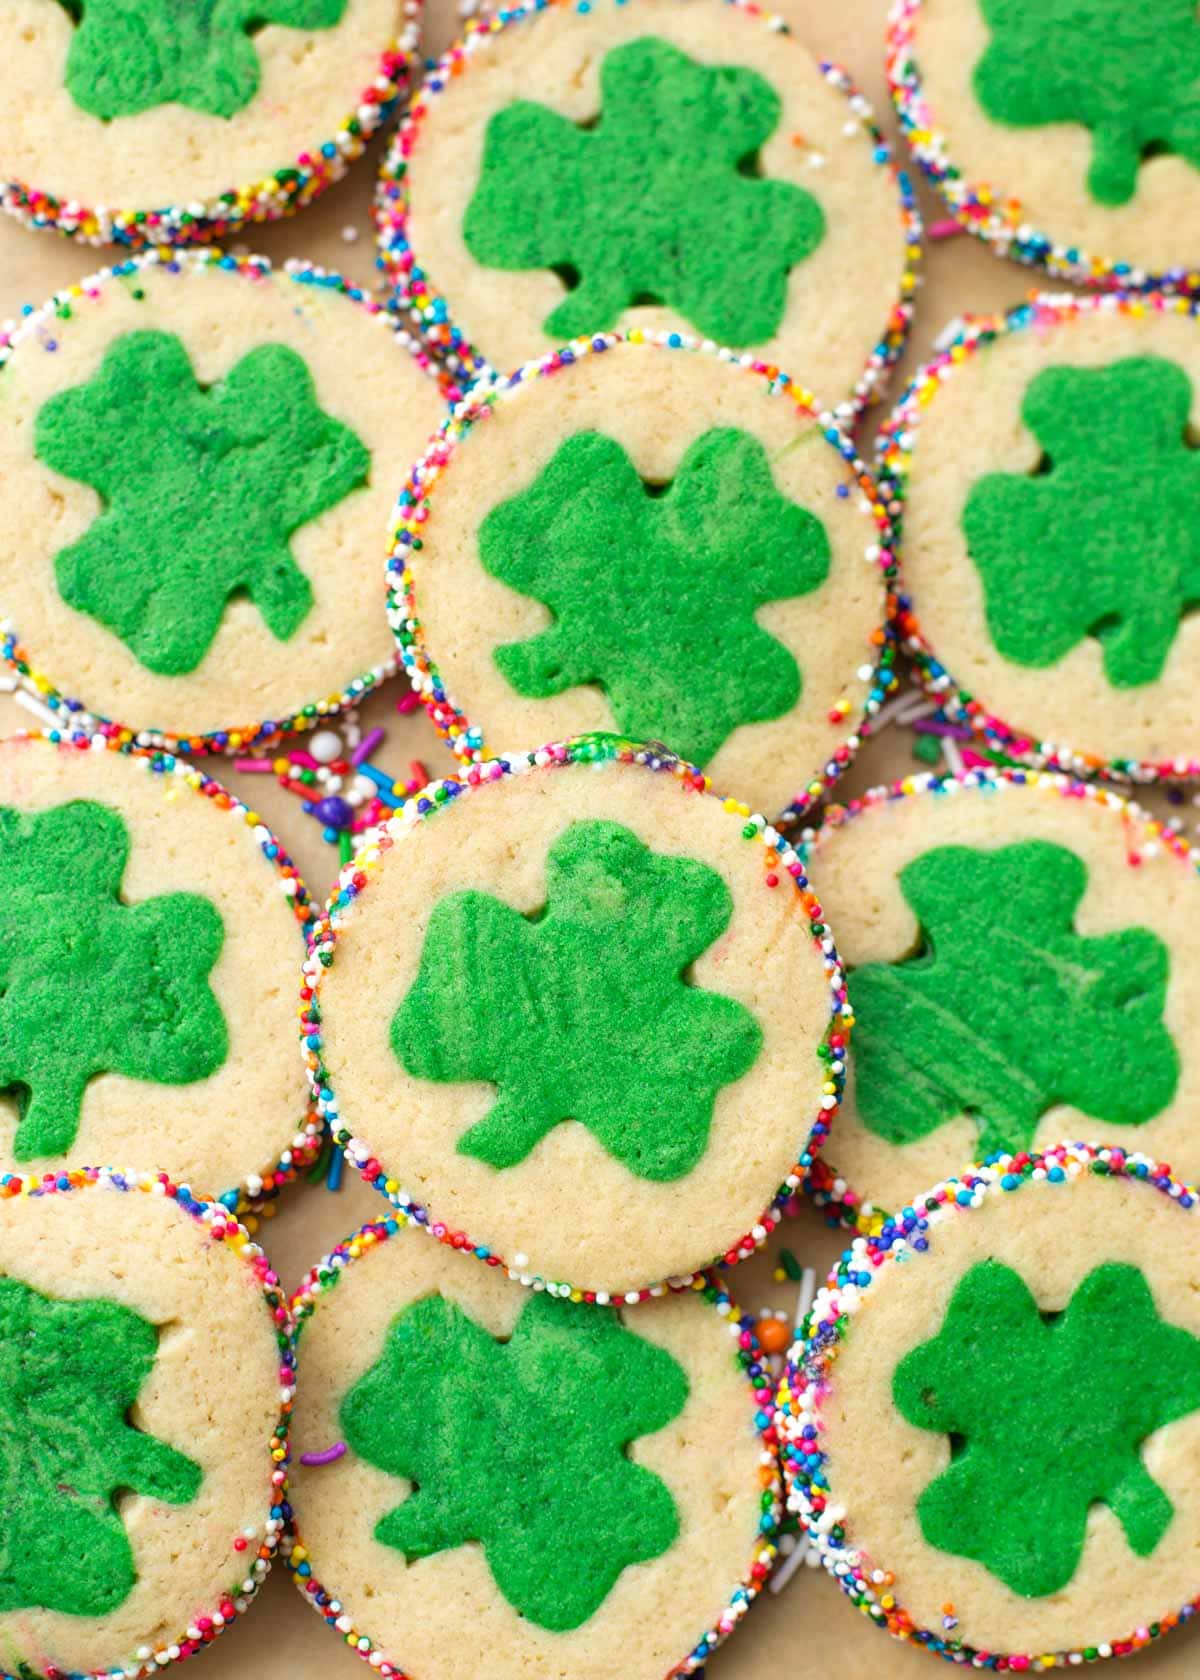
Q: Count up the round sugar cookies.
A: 12